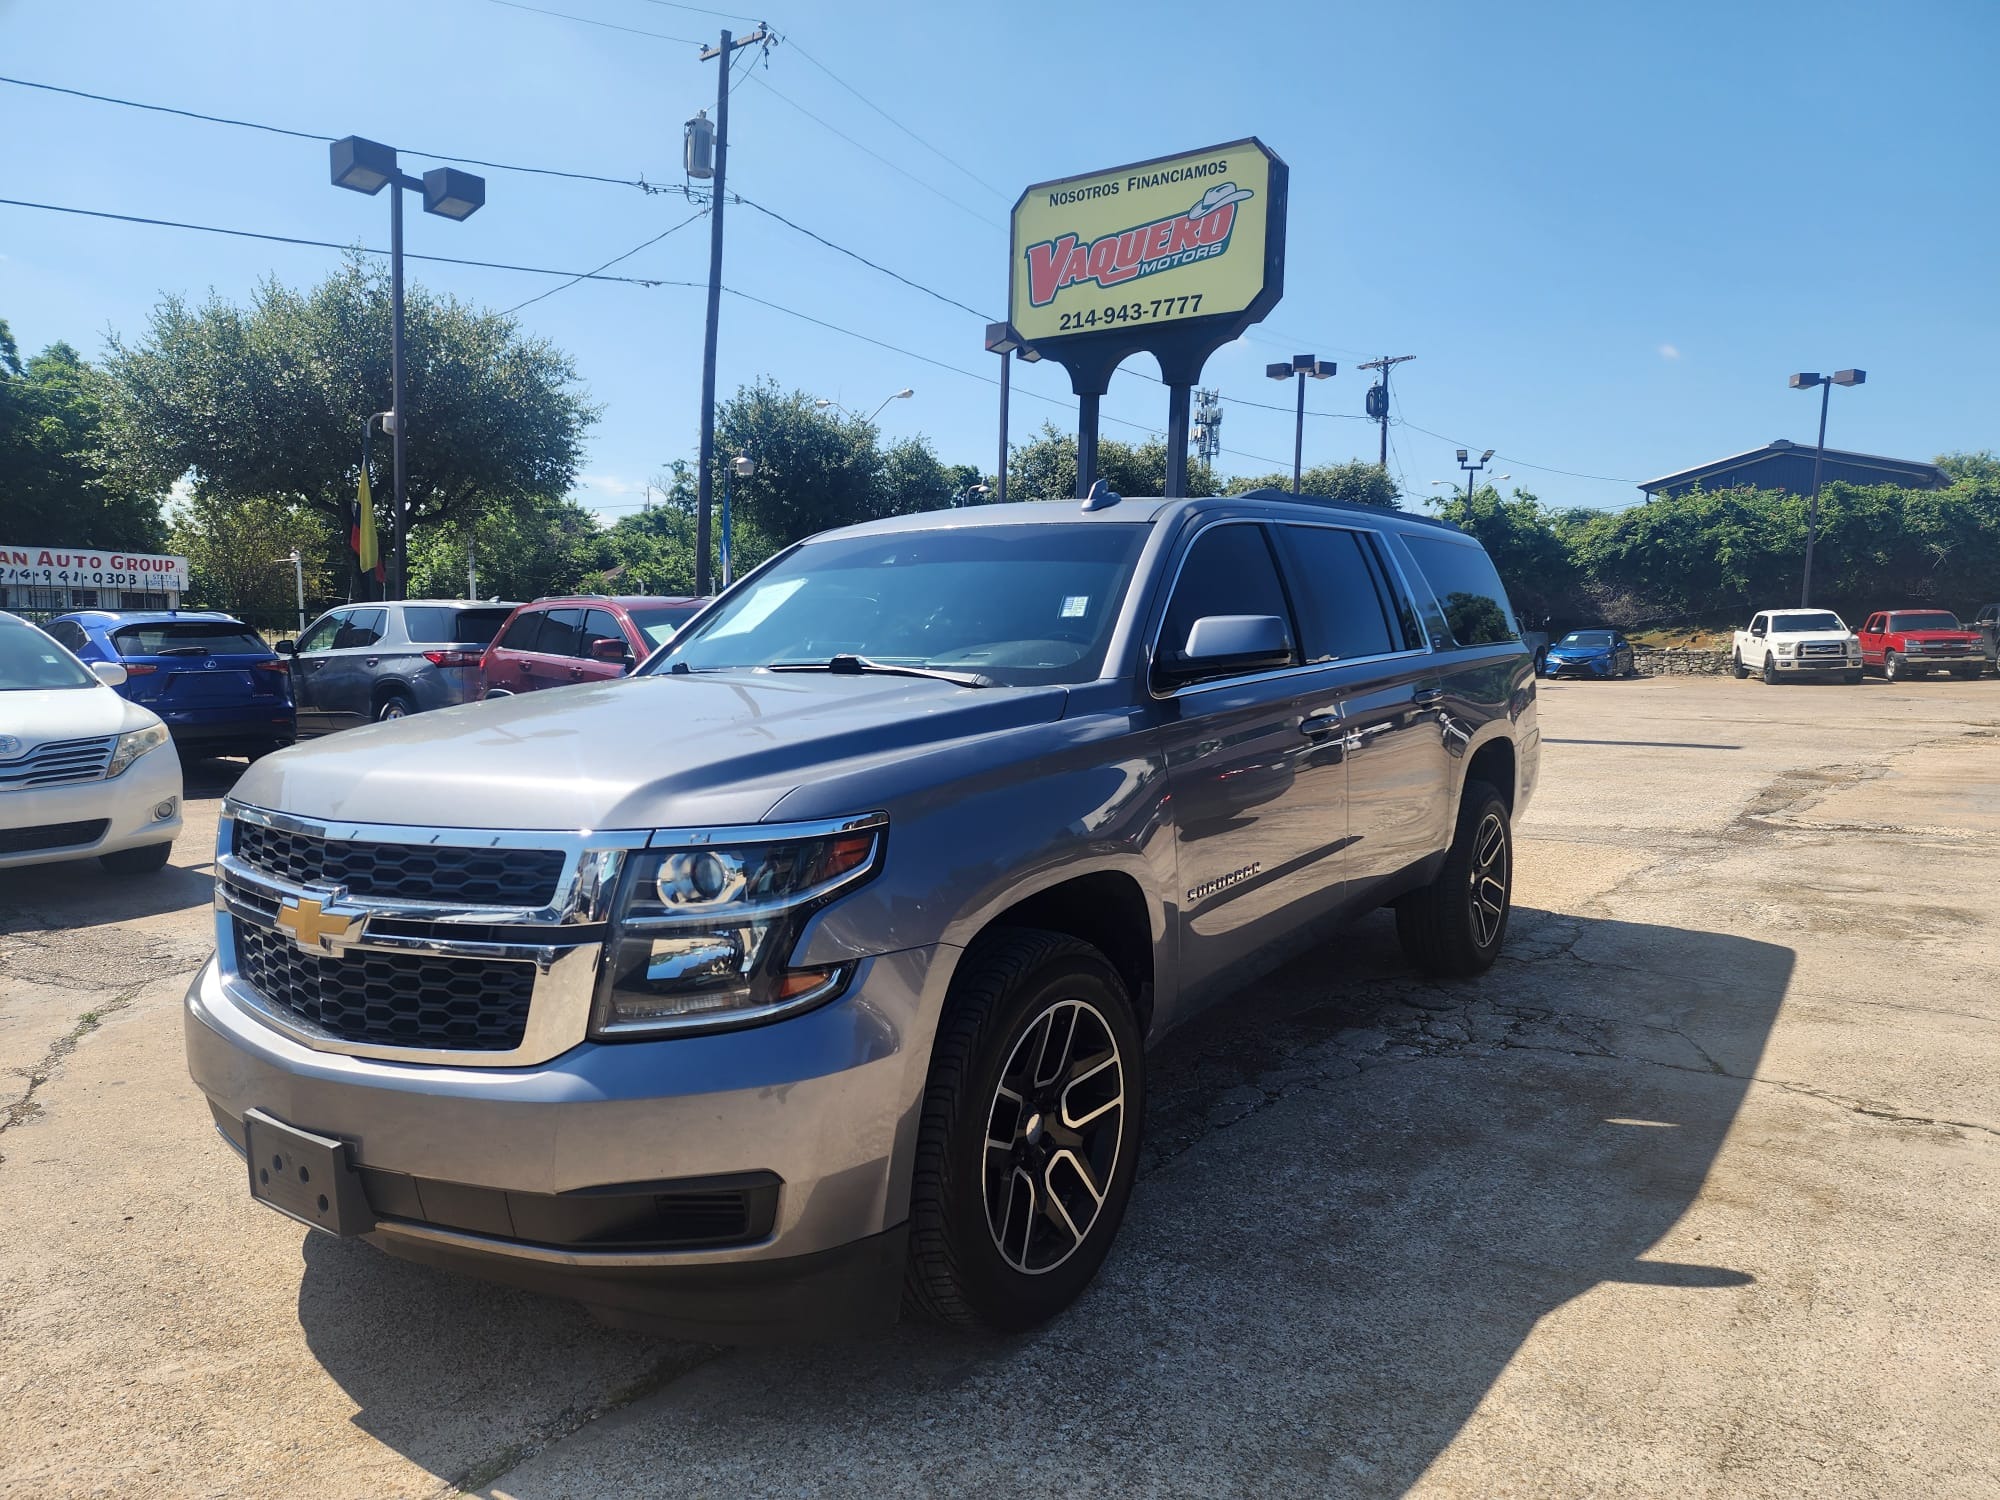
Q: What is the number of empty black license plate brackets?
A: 1